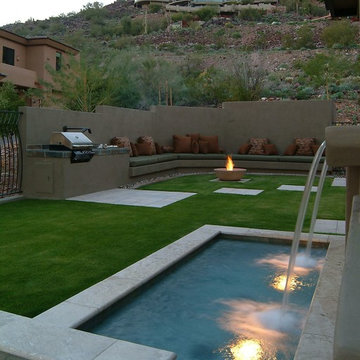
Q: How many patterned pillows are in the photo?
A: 4